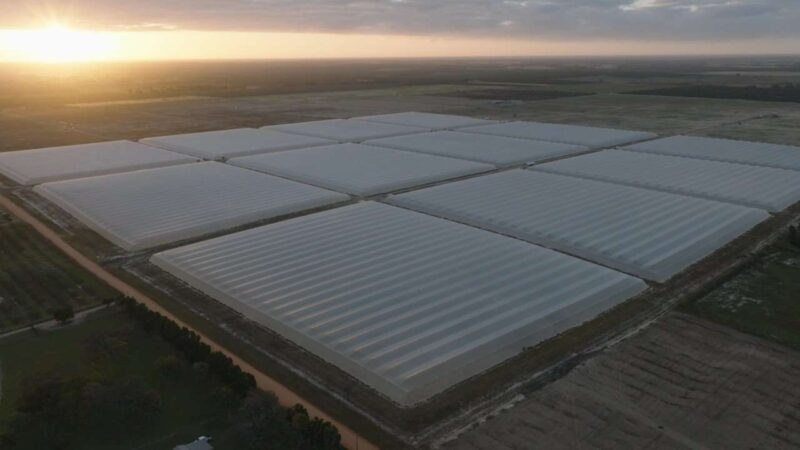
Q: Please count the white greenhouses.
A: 12